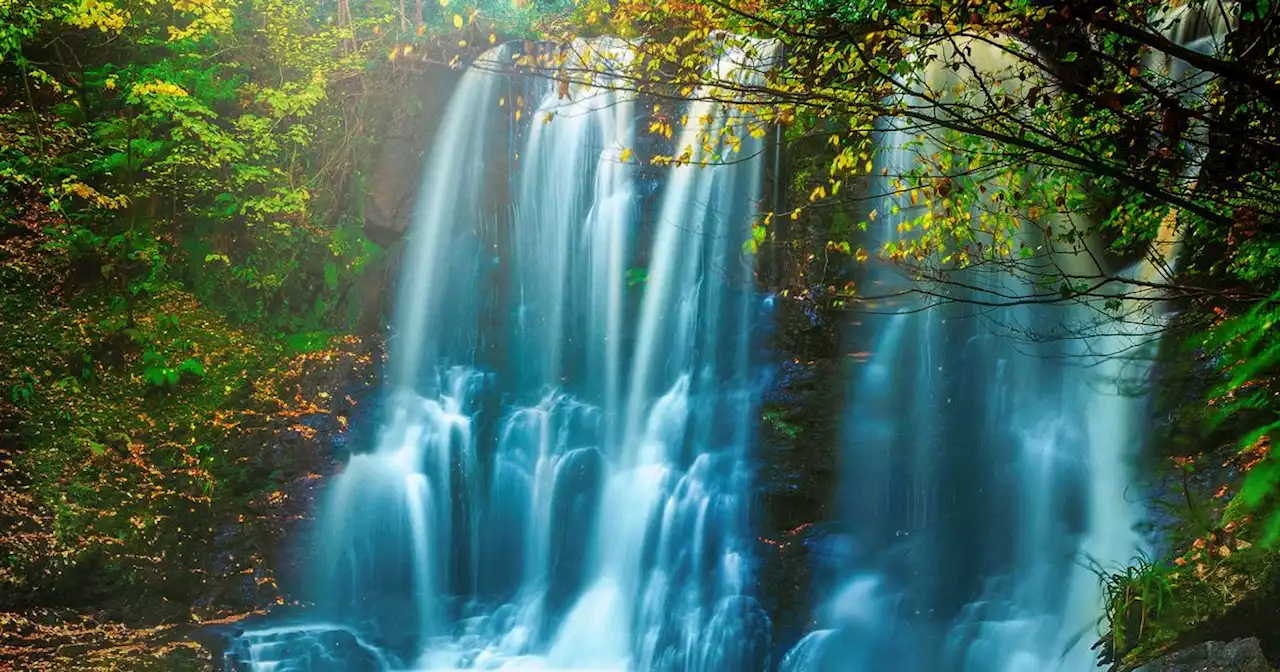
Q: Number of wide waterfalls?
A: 2